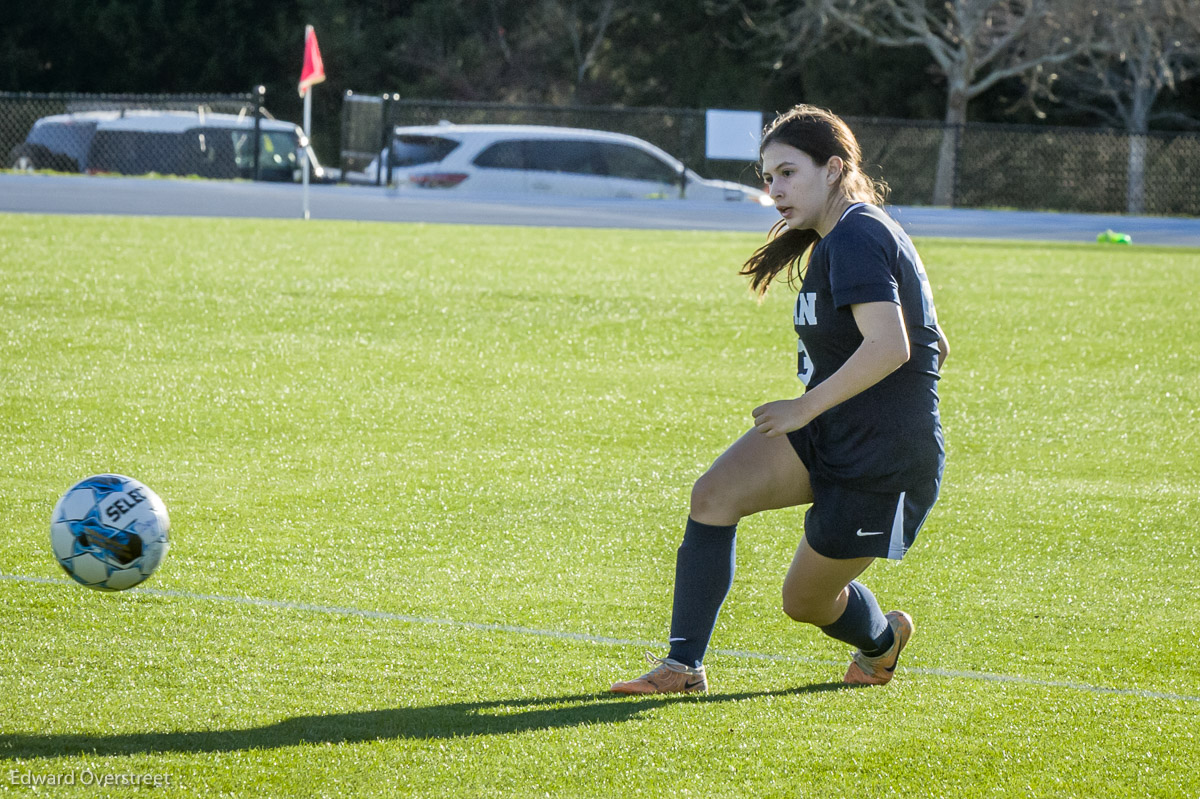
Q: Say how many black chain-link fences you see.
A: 2